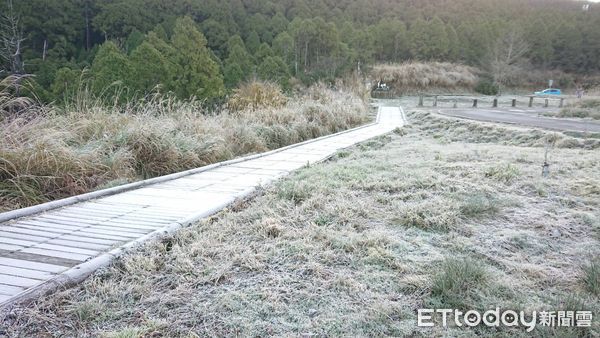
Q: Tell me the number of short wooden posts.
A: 9